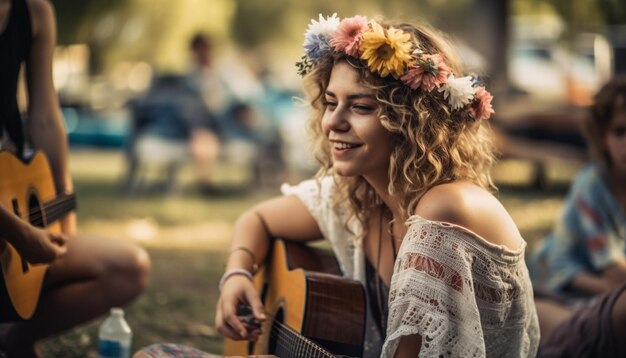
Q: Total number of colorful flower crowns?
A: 1